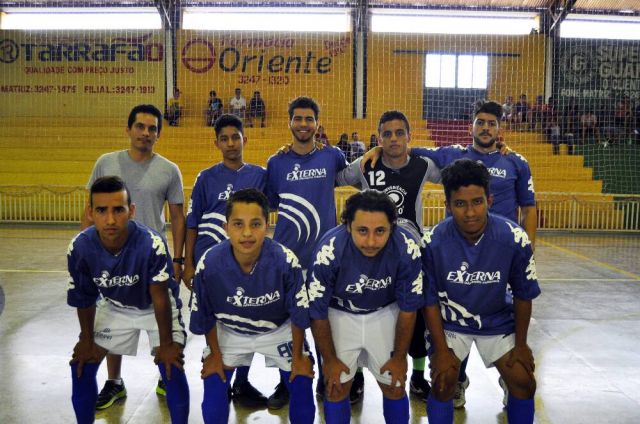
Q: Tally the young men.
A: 9